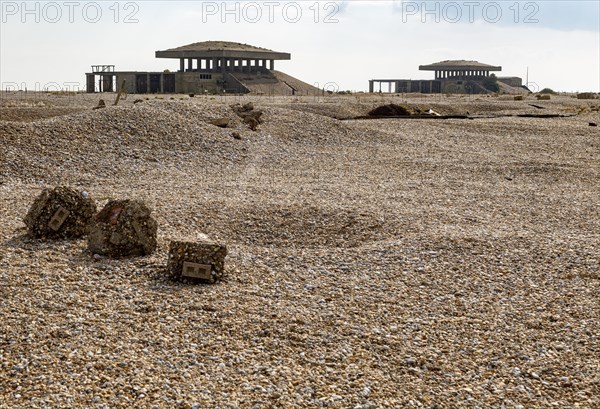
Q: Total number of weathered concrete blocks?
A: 3